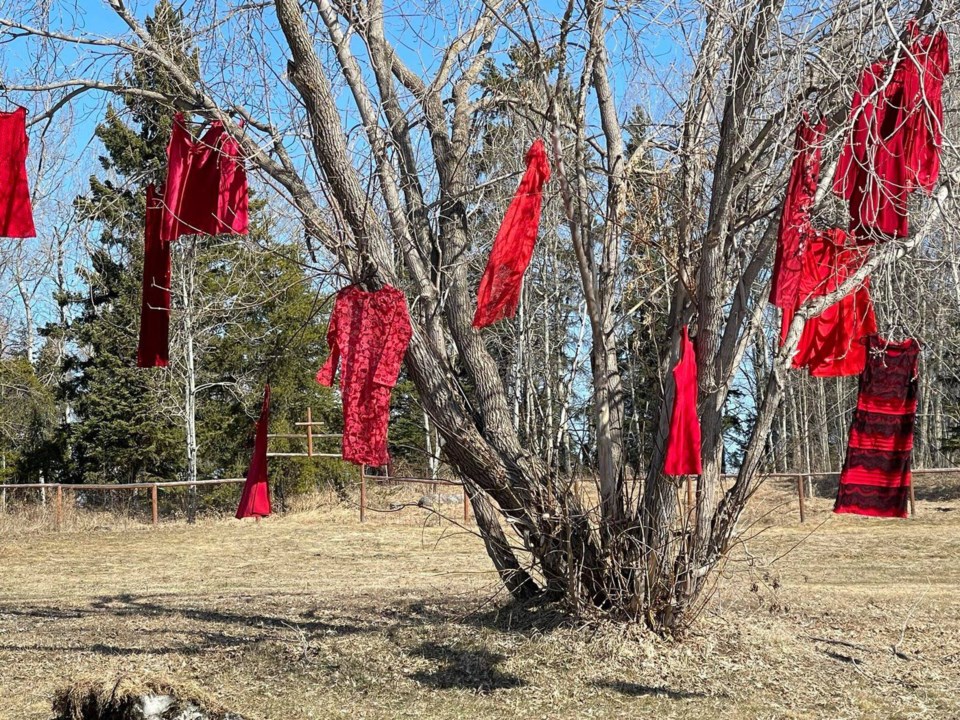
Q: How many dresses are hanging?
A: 12